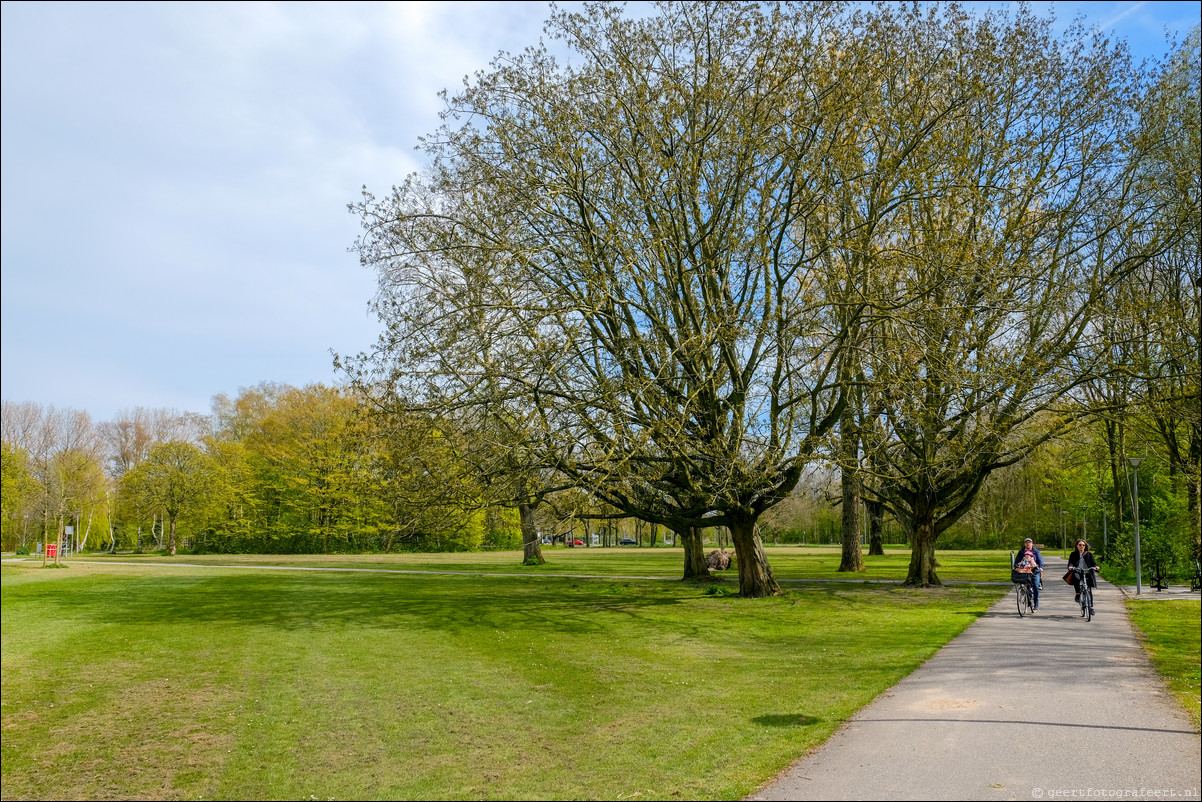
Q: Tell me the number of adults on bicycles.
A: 2